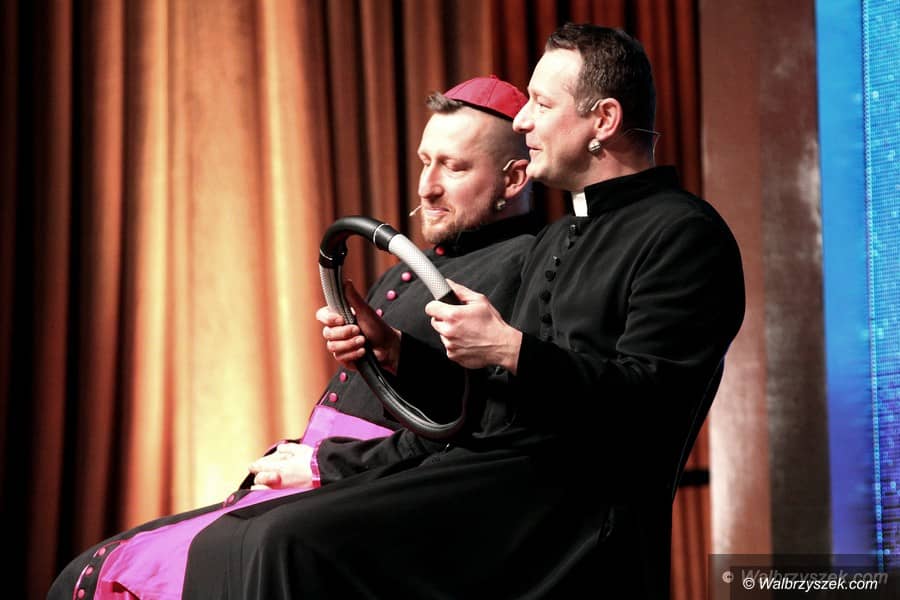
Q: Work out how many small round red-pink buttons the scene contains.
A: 10